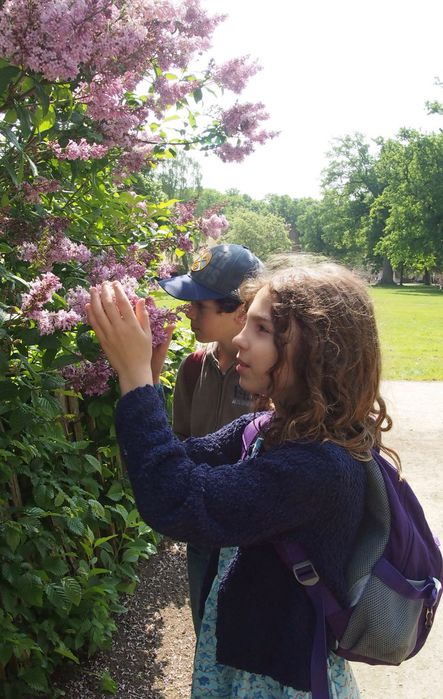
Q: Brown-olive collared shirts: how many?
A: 1